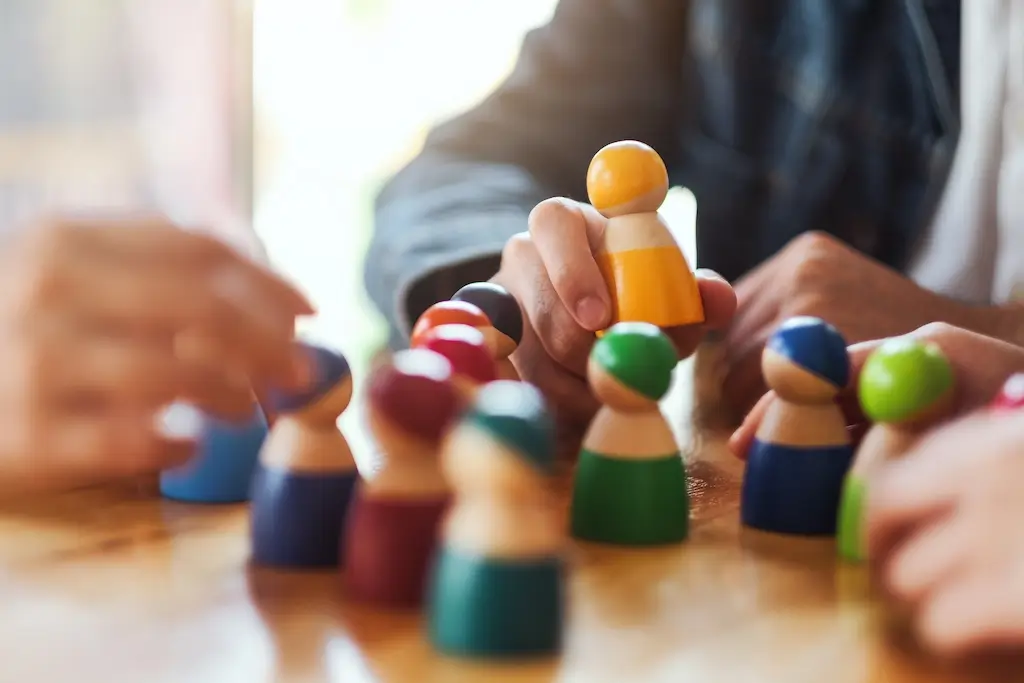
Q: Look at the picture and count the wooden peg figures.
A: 12